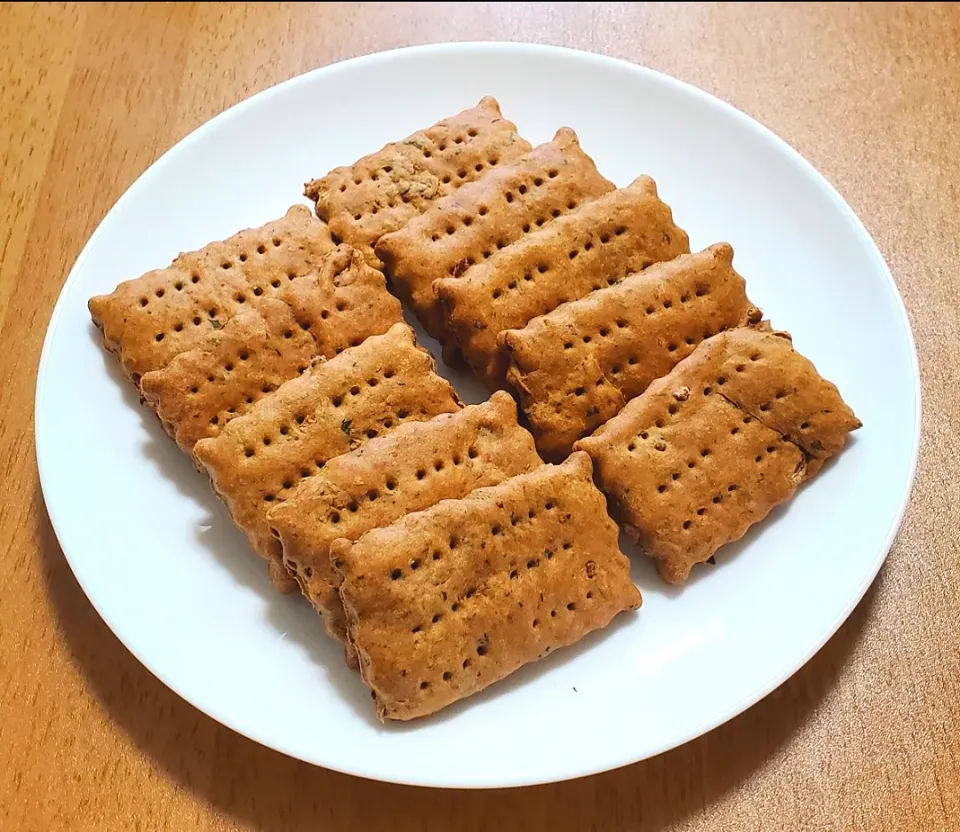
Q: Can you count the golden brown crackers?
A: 10